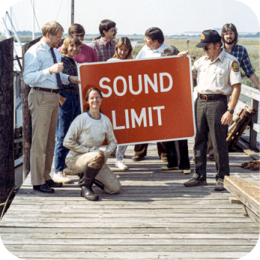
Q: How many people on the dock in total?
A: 10